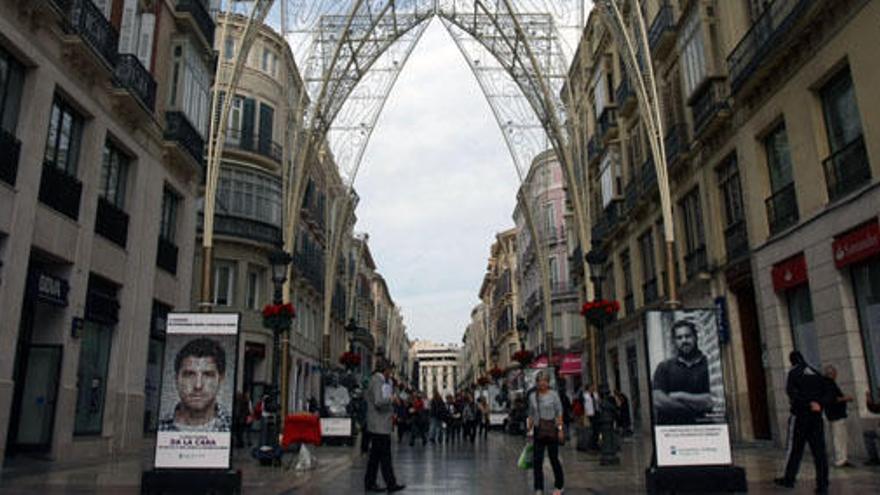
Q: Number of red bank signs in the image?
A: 2